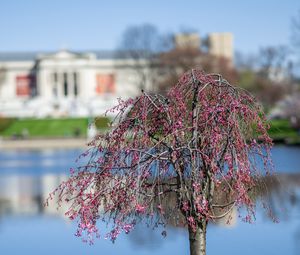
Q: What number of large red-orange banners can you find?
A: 2